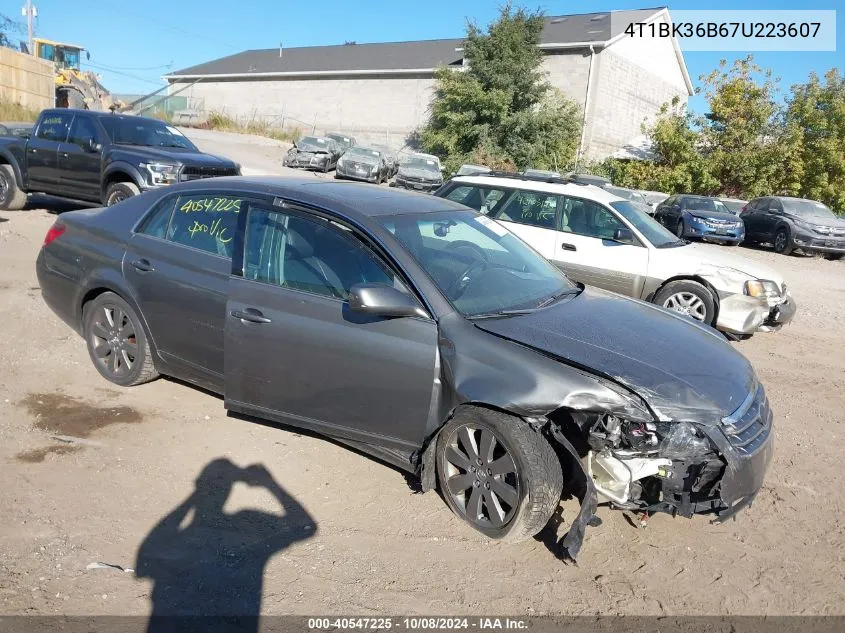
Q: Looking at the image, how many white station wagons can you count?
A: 1